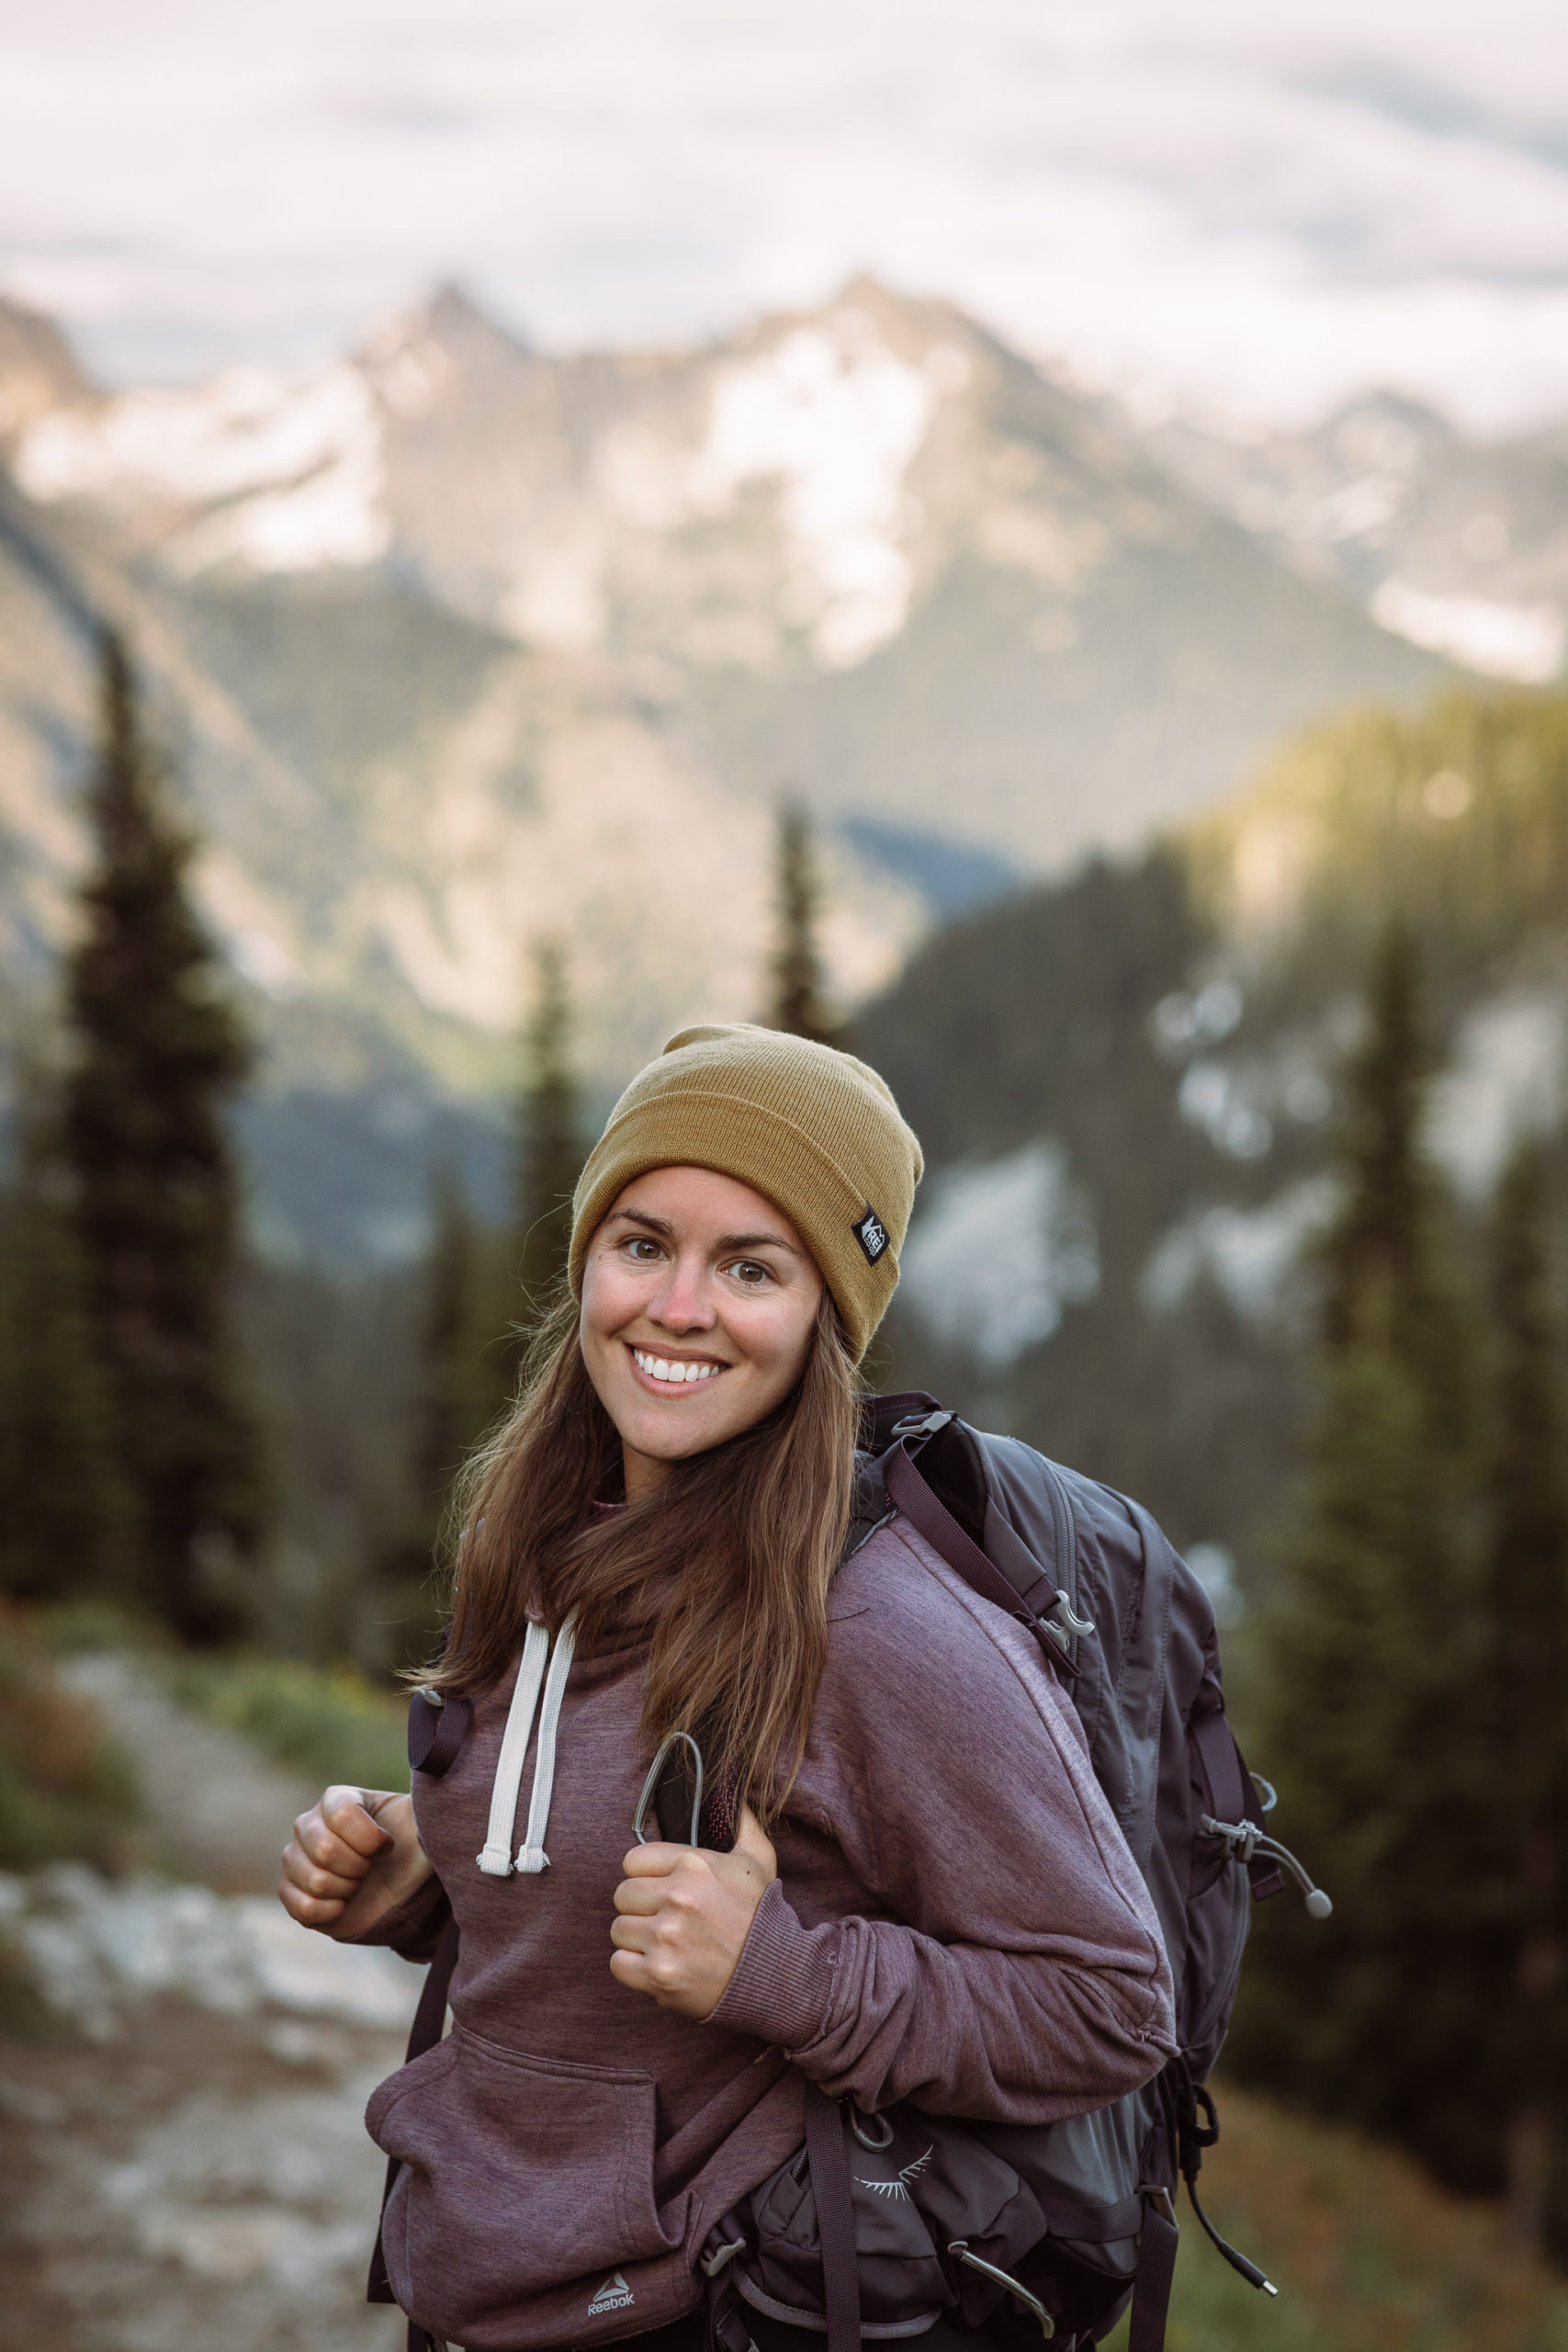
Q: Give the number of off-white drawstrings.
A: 2